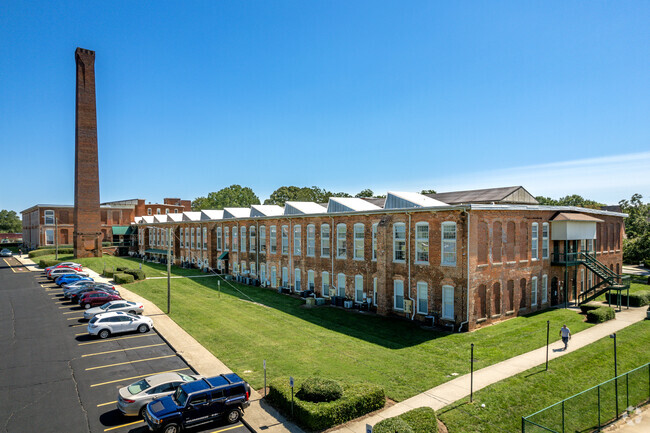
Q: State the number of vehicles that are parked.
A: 13